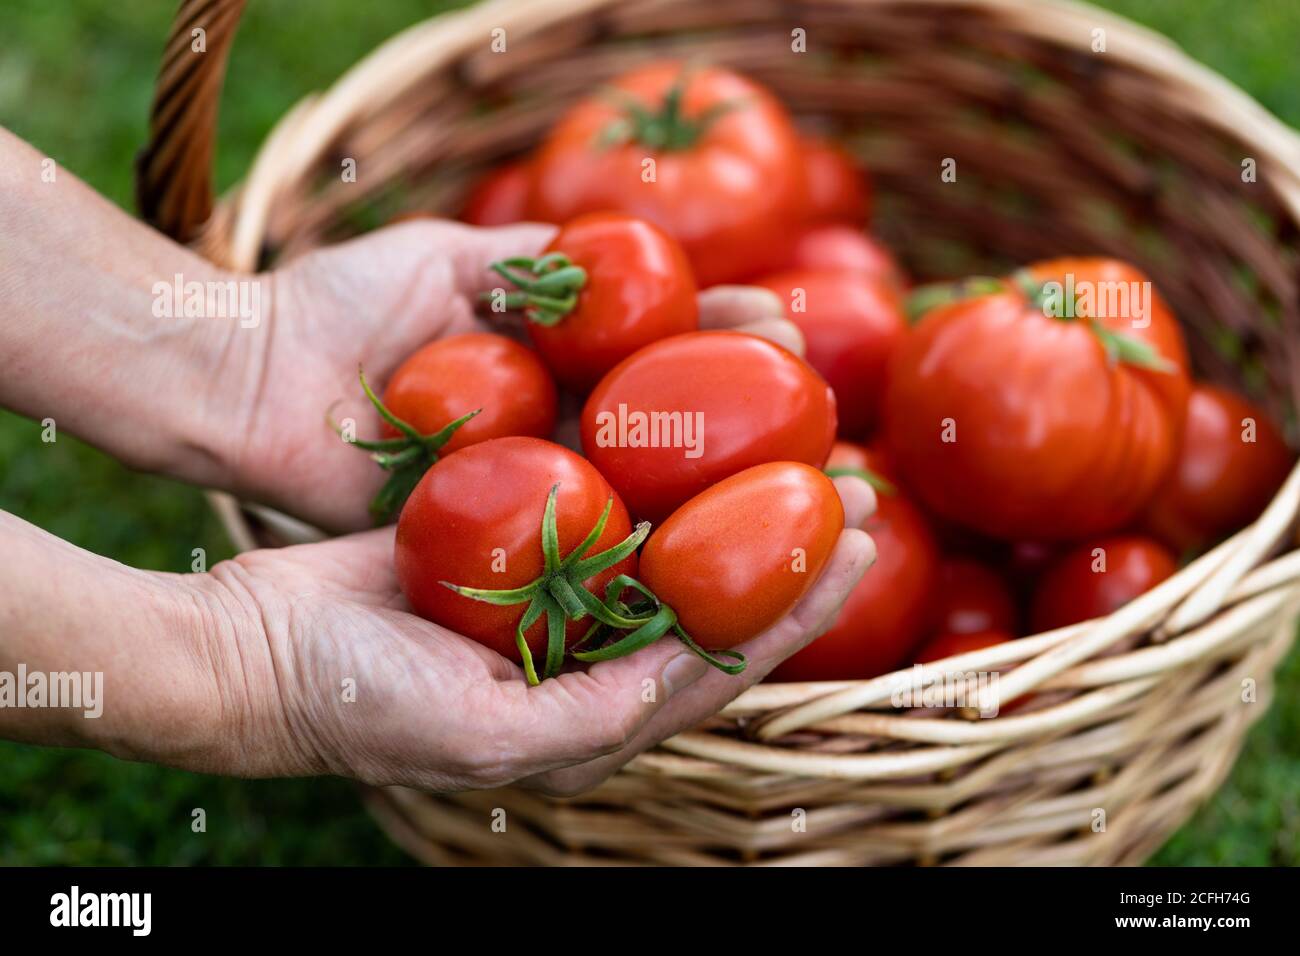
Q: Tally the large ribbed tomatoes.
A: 2